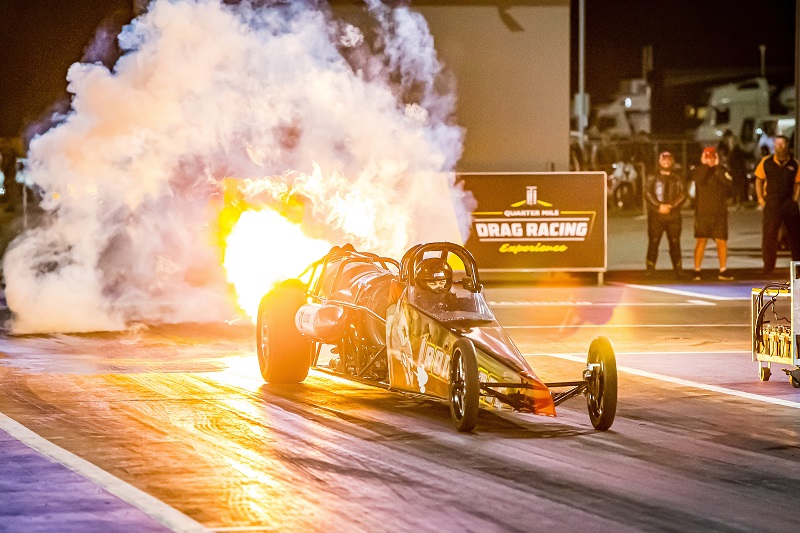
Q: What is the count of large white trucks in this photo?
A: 2